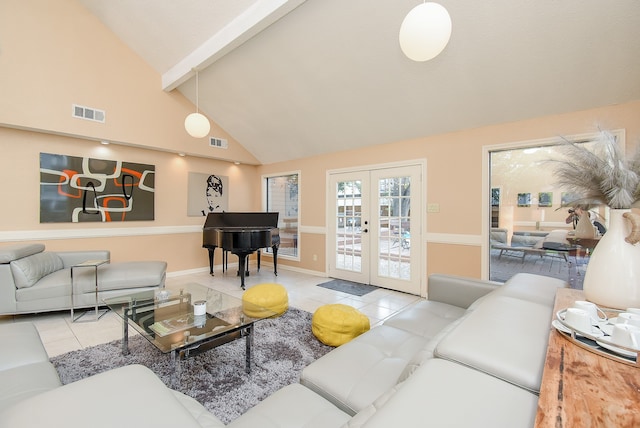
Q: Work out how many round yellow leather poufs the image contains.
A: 2